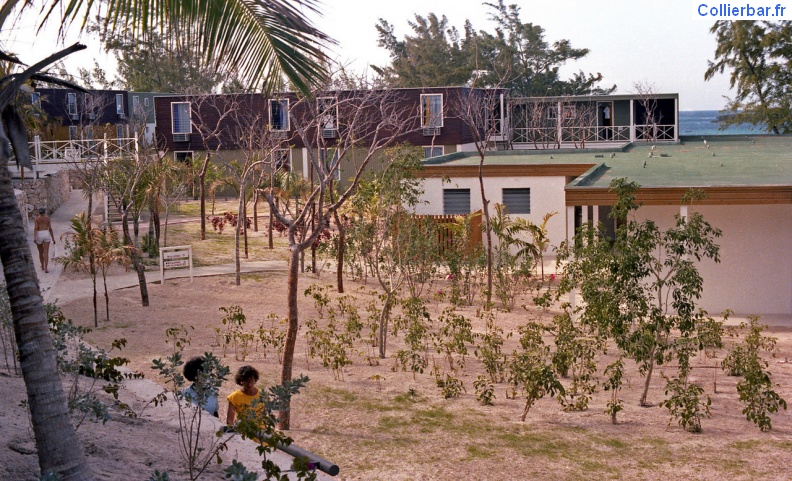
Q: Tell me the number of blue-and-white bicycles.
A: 0